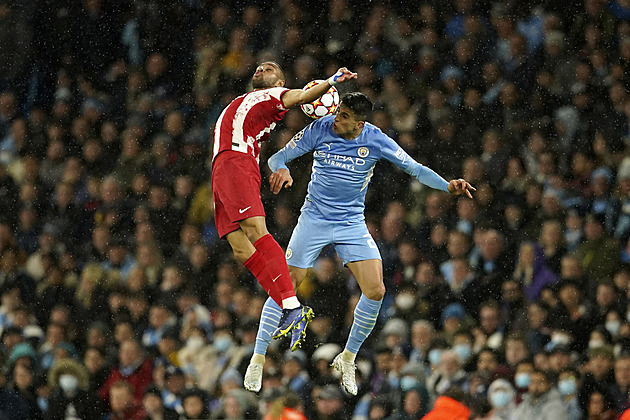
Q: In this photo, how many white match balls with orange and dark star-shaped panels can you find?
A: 1